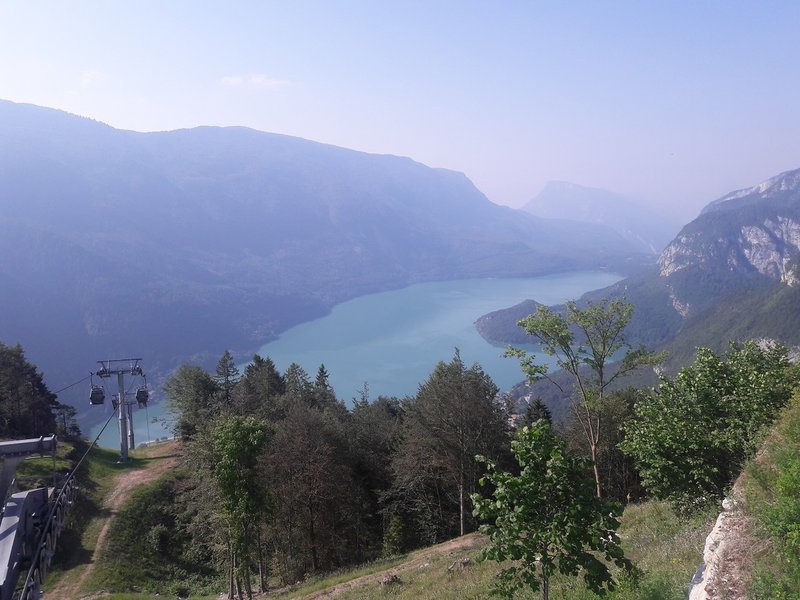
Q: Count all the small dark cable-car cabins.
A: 2